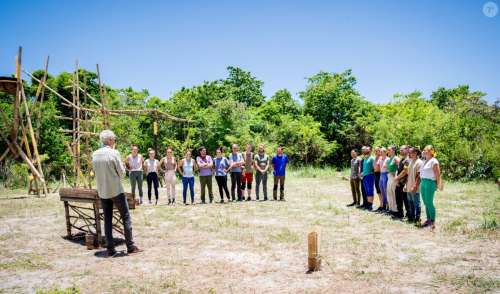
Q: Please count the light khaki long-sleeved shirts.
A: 1